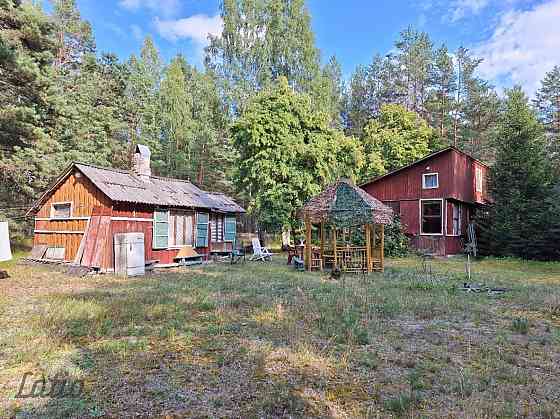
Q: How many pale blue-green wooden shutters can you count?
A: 3